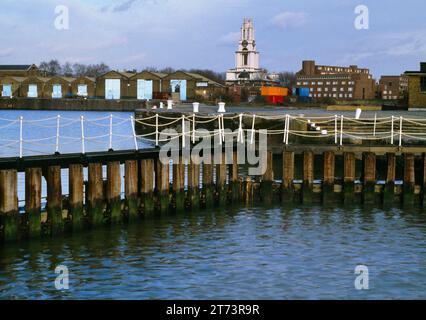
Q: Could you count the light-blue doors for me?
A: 7